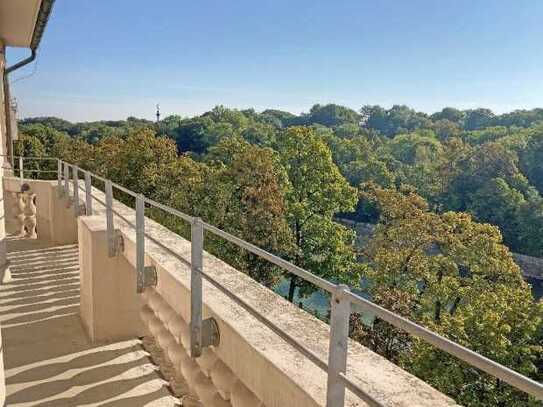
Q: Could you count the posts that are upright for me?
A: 9